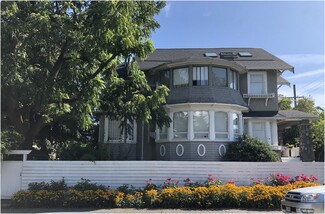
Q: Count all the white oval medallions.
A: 4